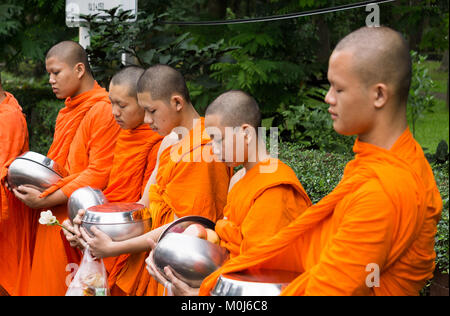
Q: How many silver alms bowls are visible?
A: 5